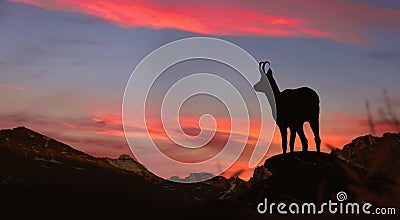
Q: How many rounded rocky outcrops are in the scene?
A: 1